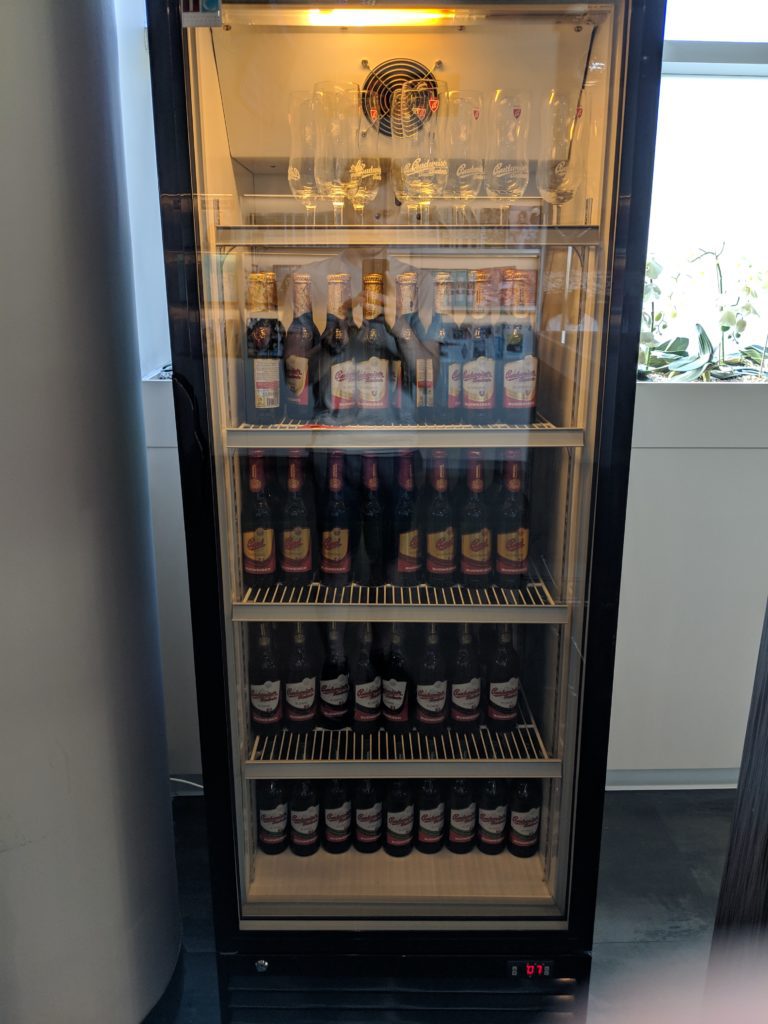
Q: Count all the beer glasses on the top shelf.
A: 8